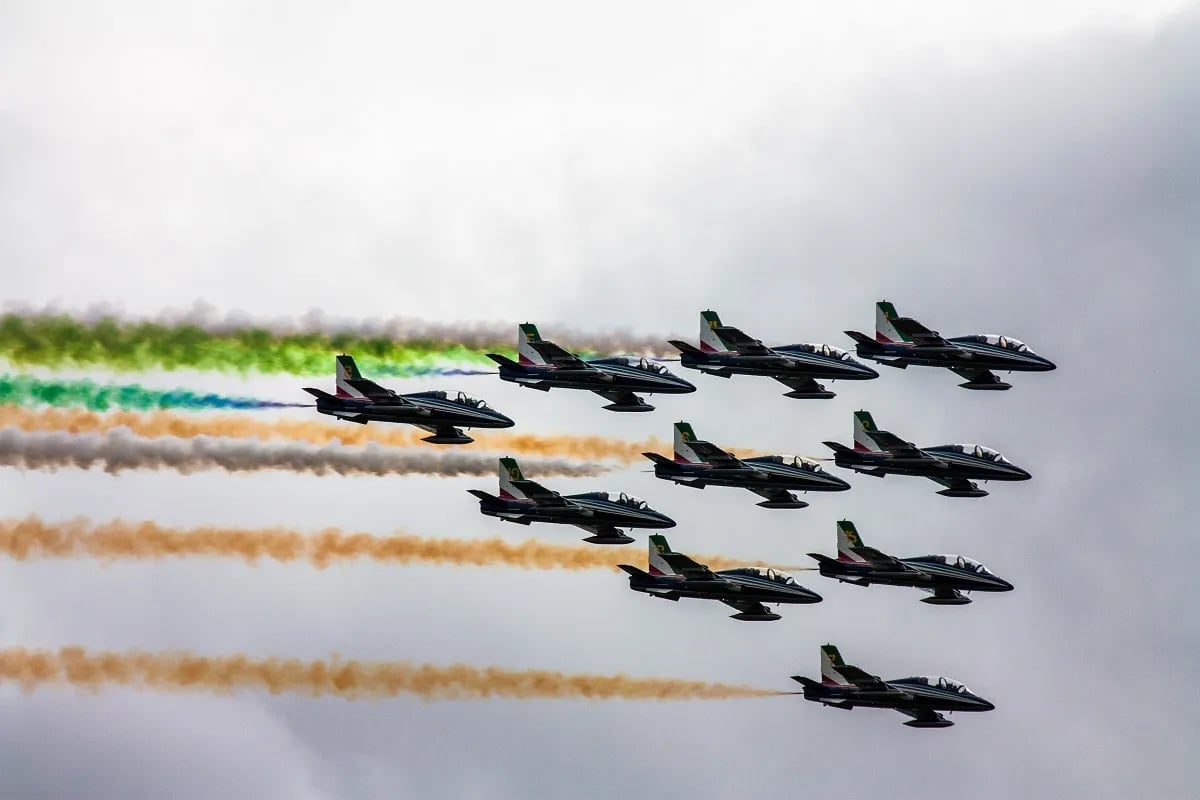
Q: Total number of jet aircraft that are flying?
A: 10